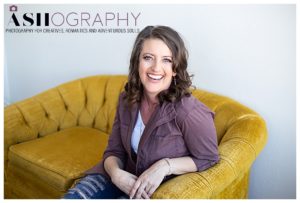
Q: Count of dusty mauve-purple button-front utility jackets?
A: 1